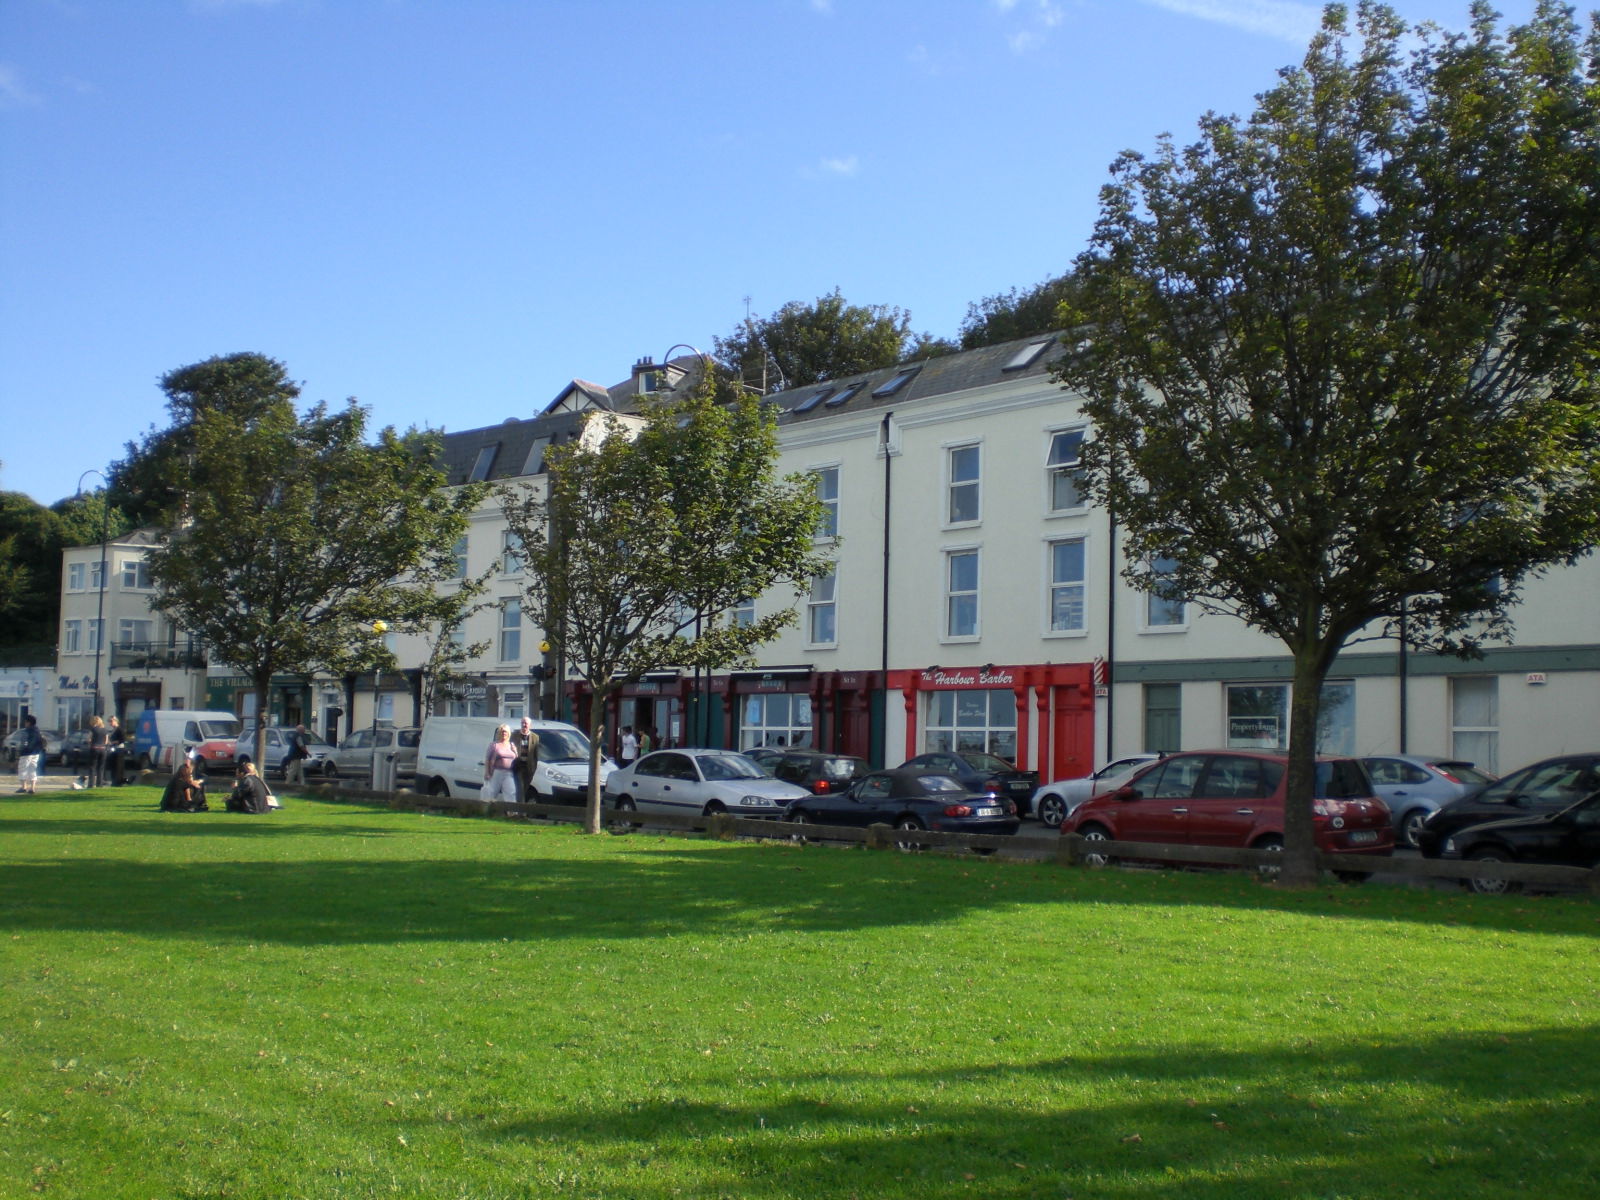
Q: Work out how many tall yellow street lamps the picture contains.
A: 2